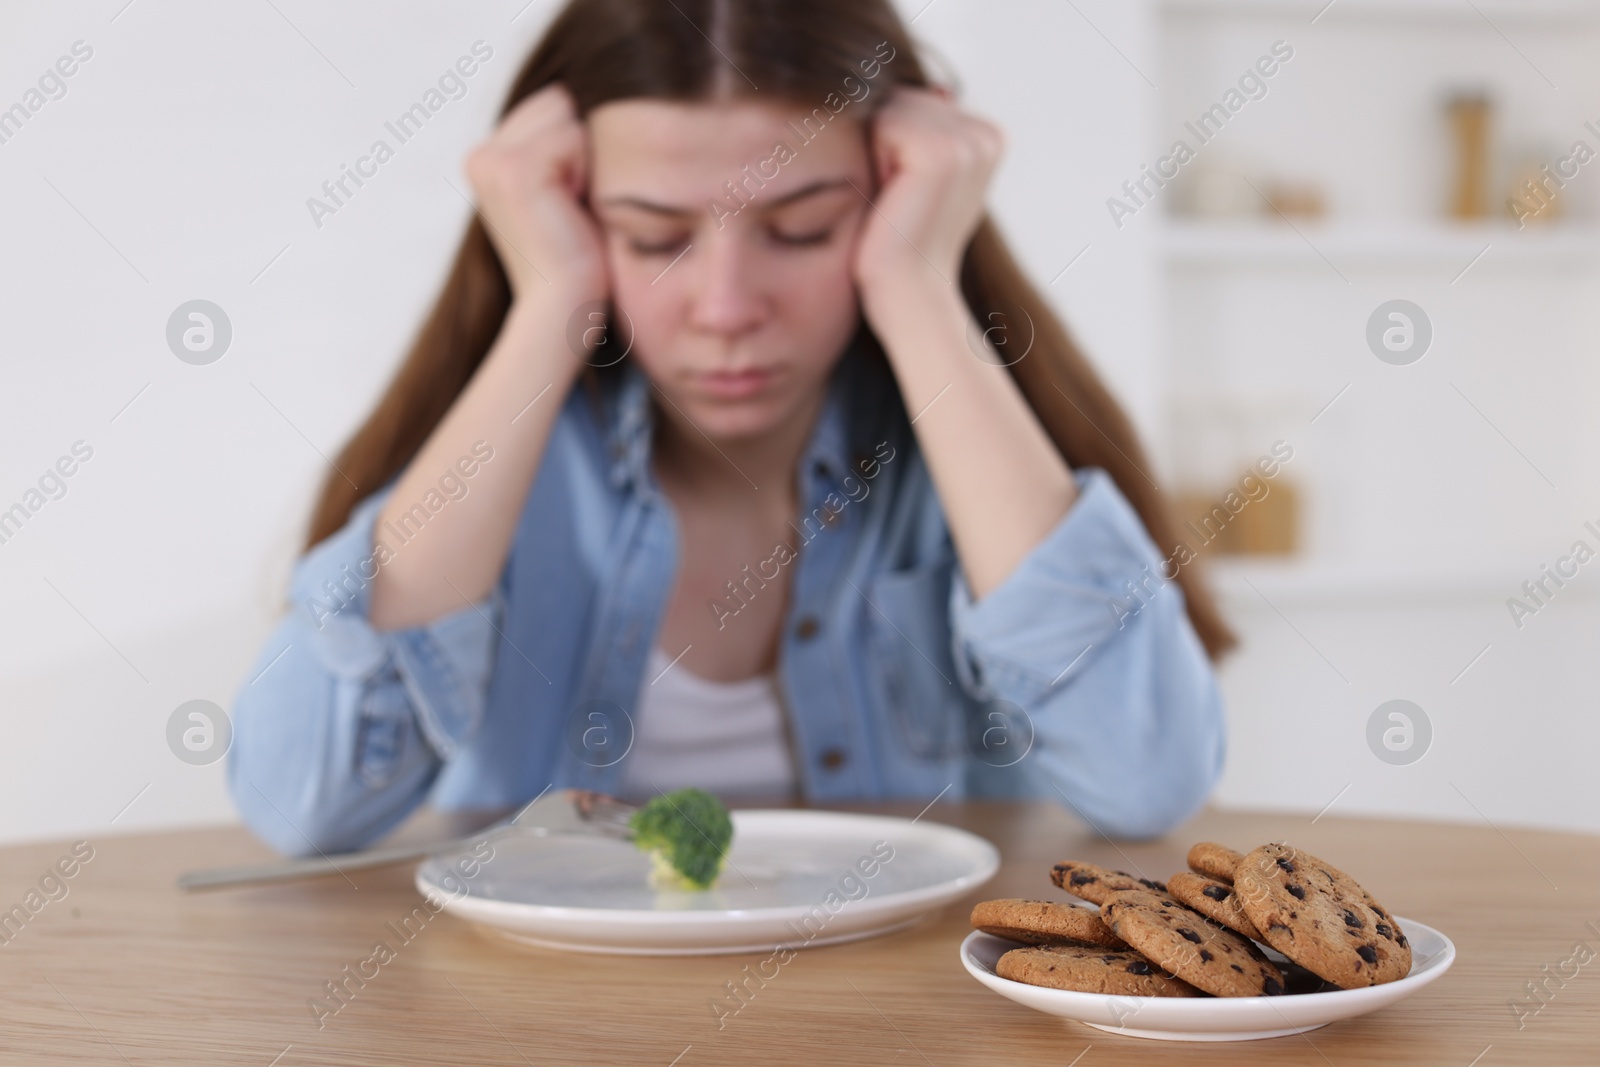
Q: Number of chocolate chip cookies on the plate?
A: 7